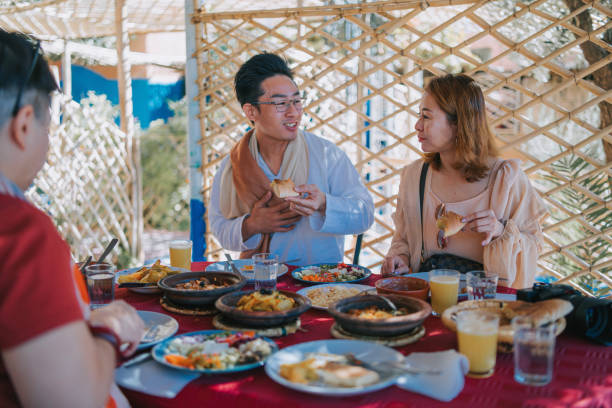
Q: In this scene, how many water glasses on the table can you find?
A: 4